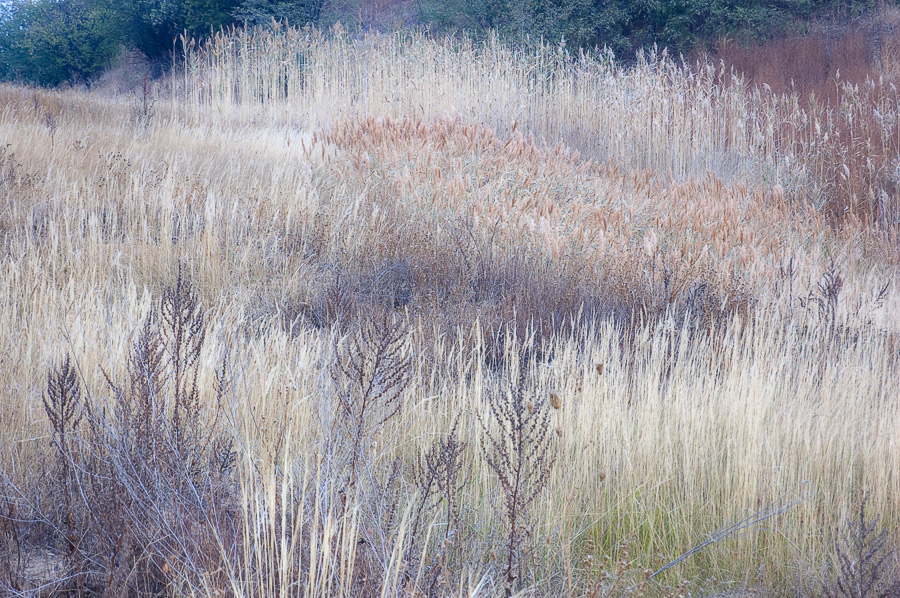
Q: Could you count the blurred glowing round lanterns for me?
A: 0